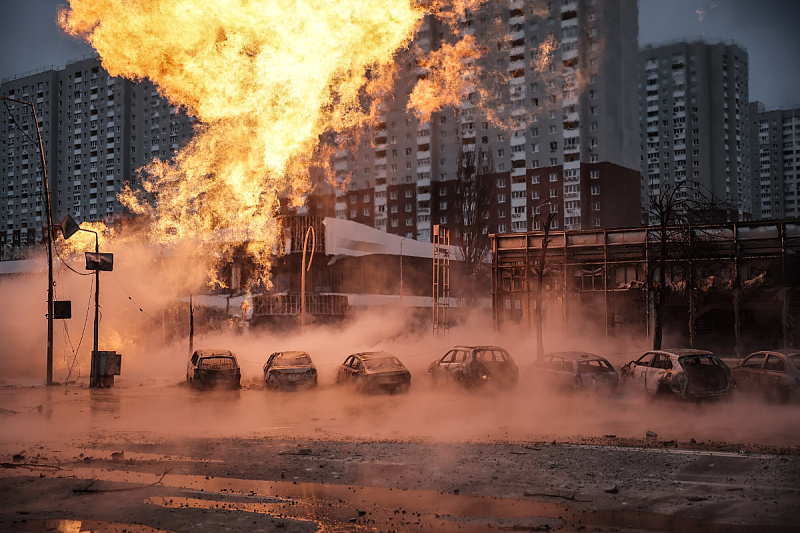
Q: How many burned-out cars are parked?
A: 7